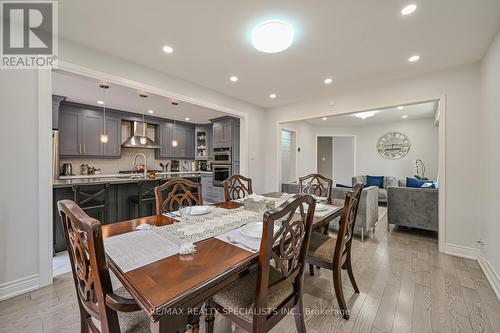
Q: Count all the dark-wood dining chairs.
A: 6